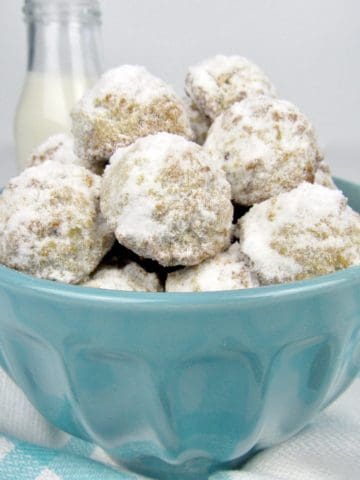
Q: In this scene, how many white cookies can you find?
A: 11